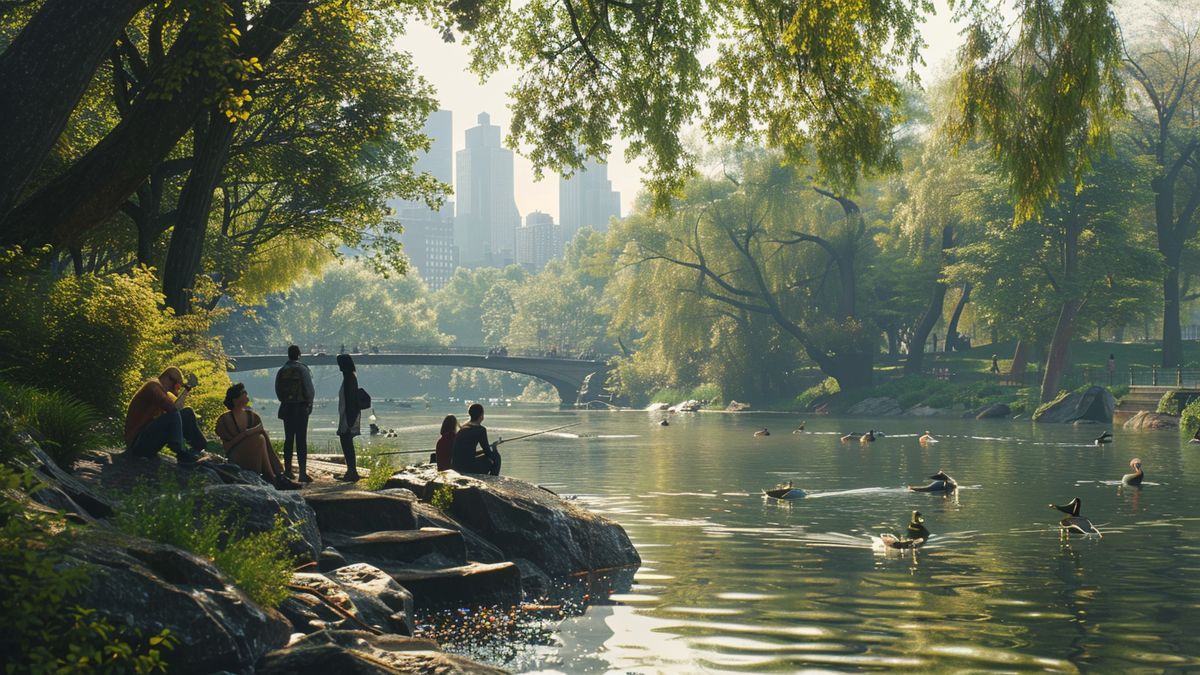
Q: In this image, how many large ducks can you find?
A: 5